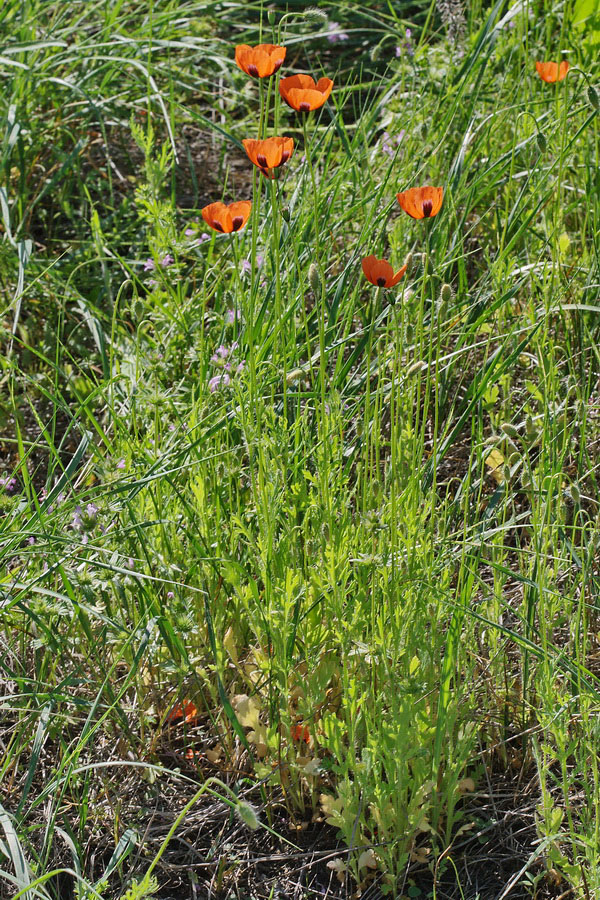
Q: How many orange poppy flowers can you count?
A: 7